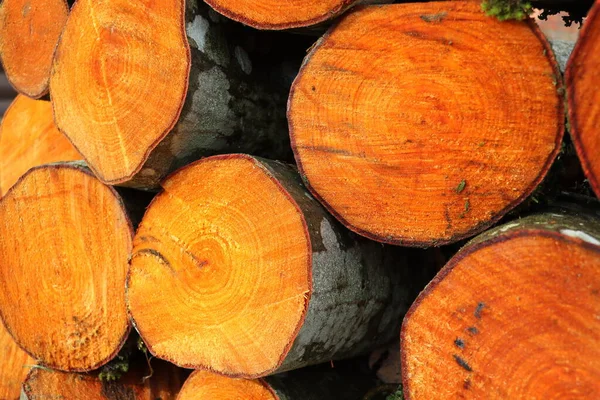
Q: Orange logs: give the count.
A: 12